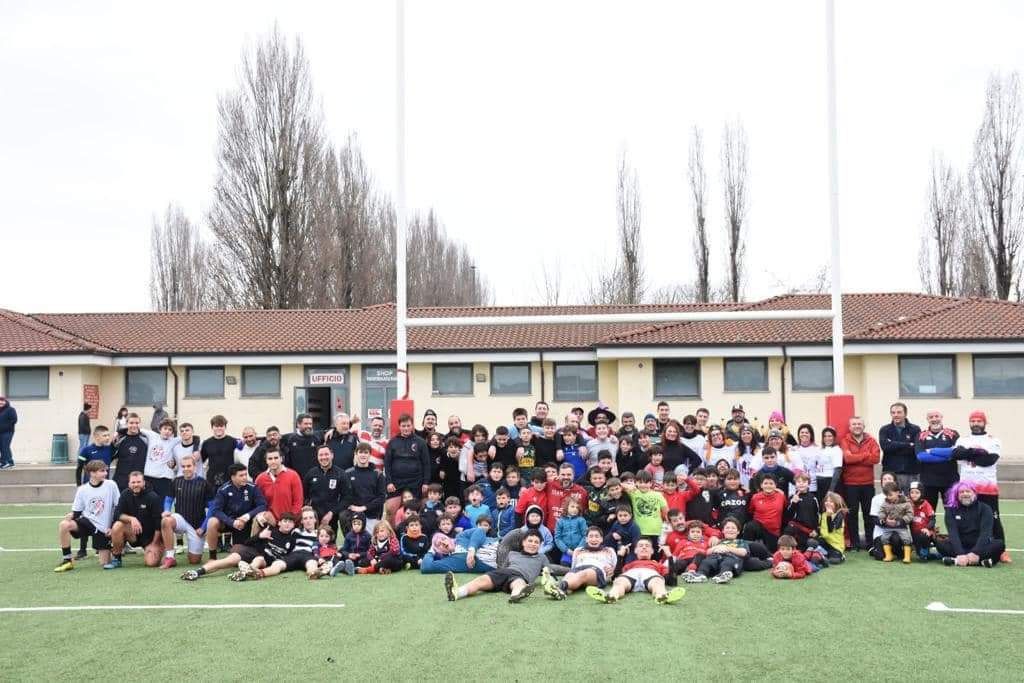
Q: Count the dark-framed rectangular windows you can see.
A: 12